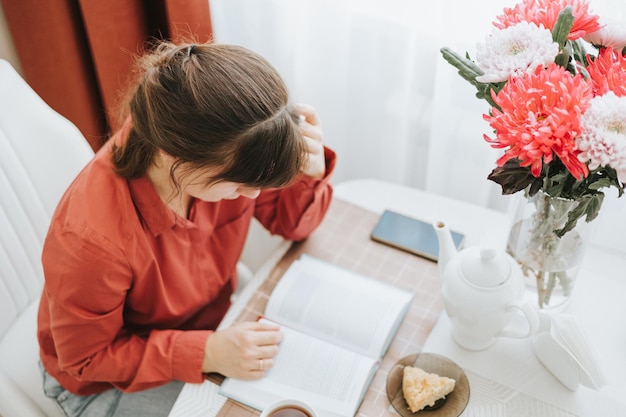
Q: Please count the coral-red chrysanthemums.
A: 3